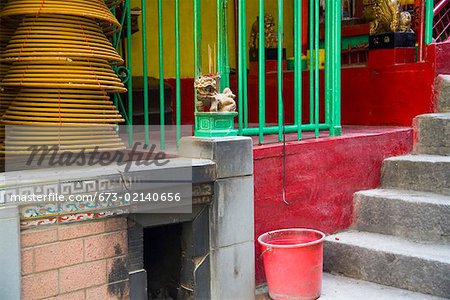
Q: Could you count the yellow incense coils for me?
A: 5